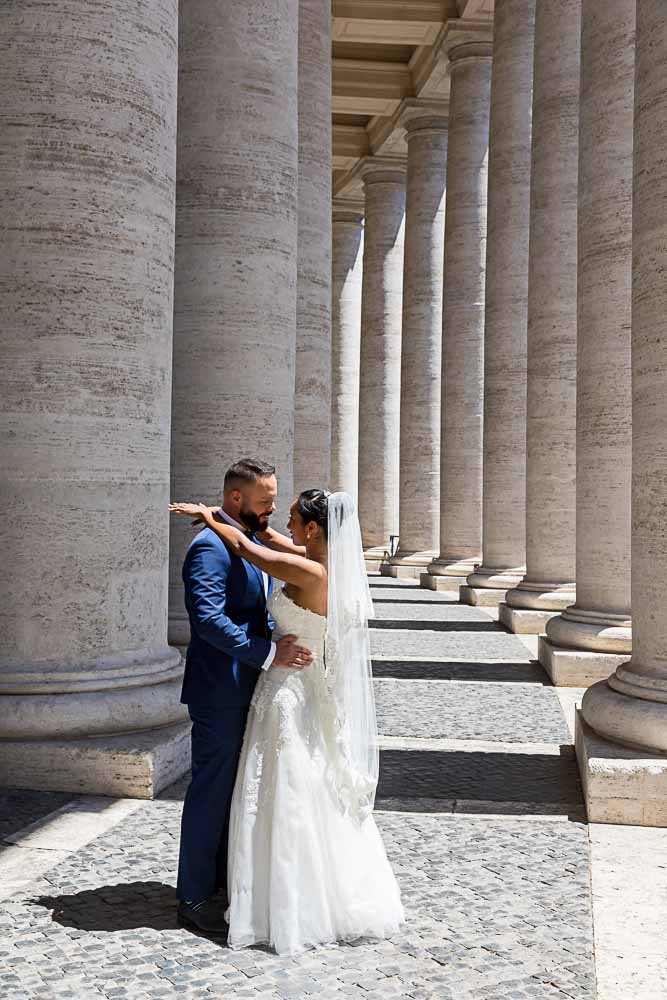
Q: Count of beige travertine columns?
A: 11